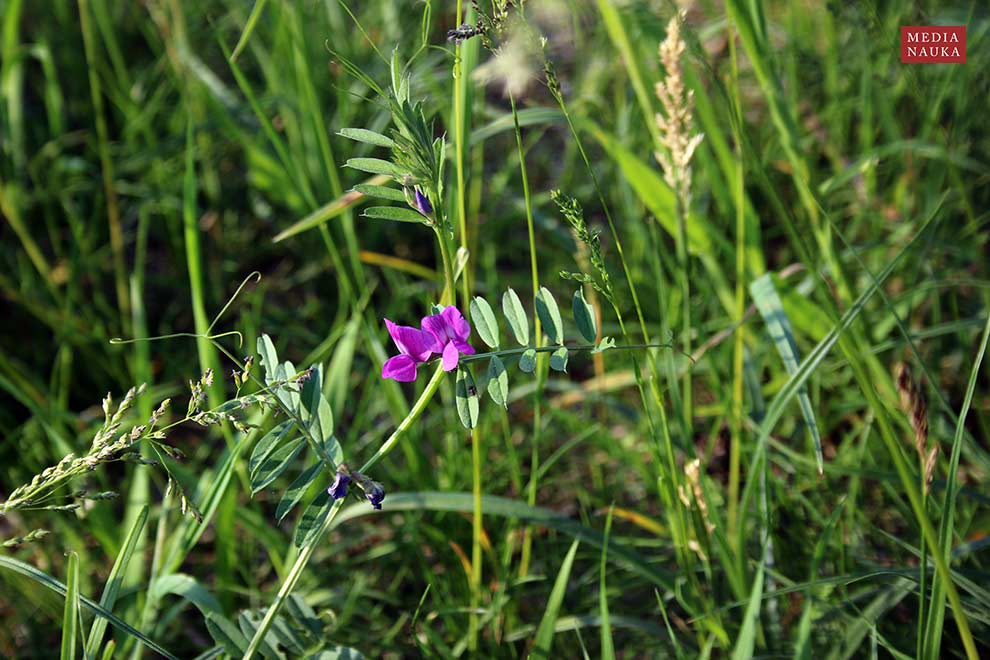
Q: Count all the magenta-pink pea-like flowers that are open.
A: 2